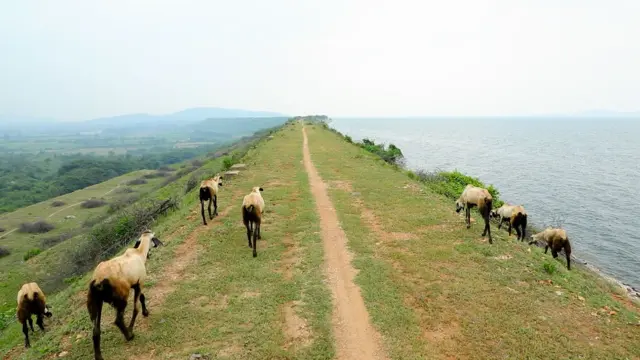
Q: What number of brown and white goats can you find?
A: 7